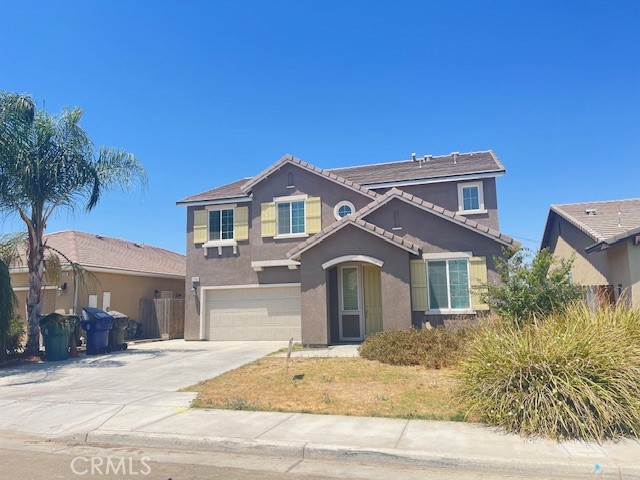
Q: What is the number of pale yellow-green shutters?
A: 6